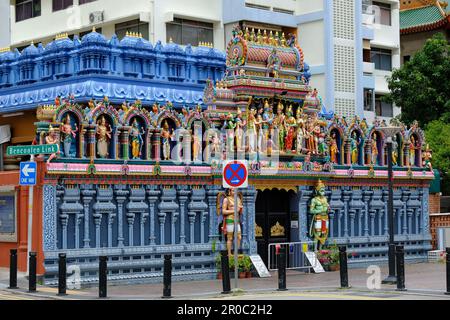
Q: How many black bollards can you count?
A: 10